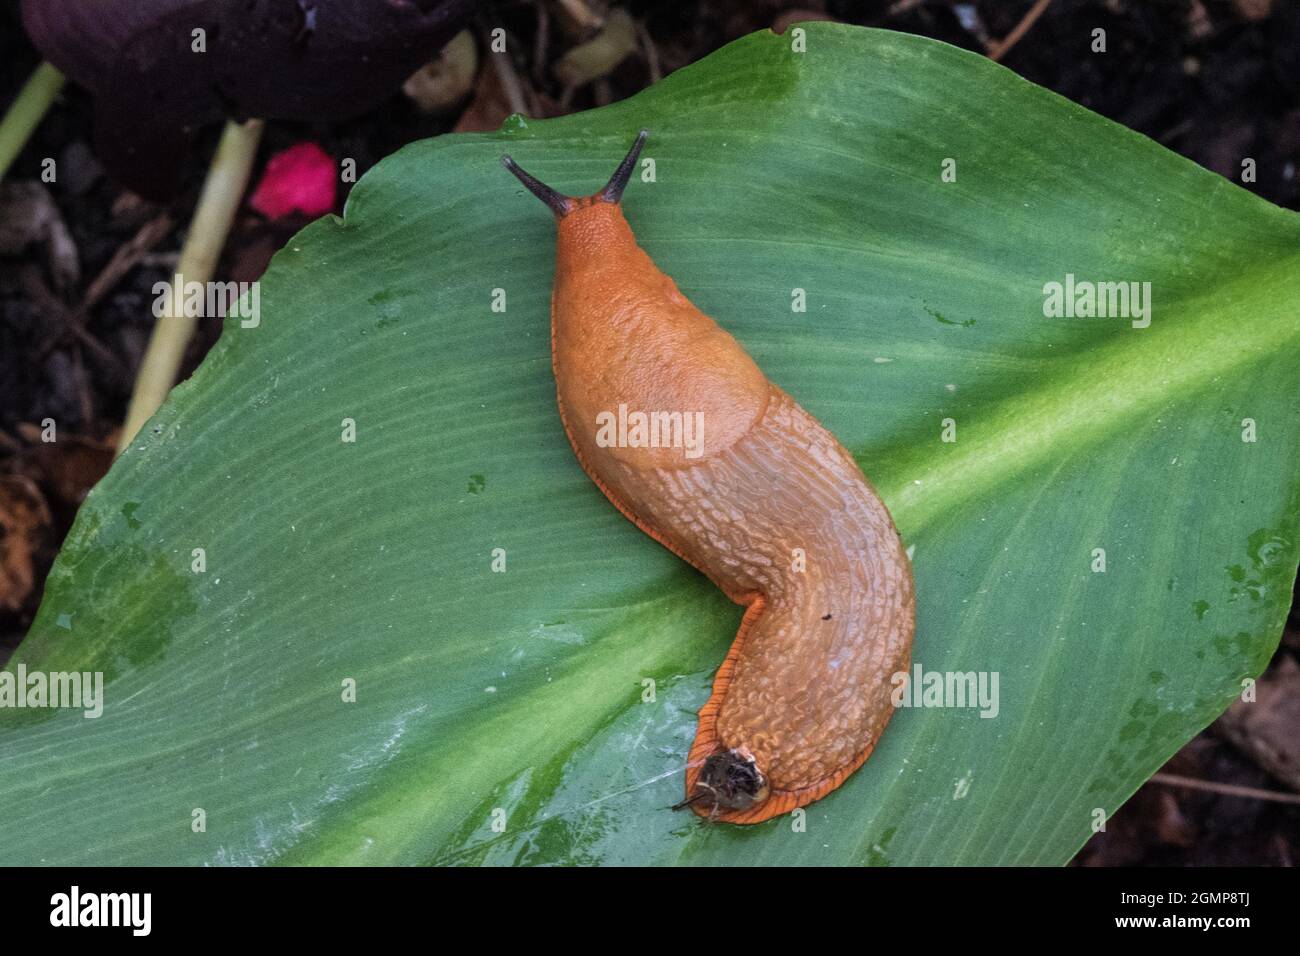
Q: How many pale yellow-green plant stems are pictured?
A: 2